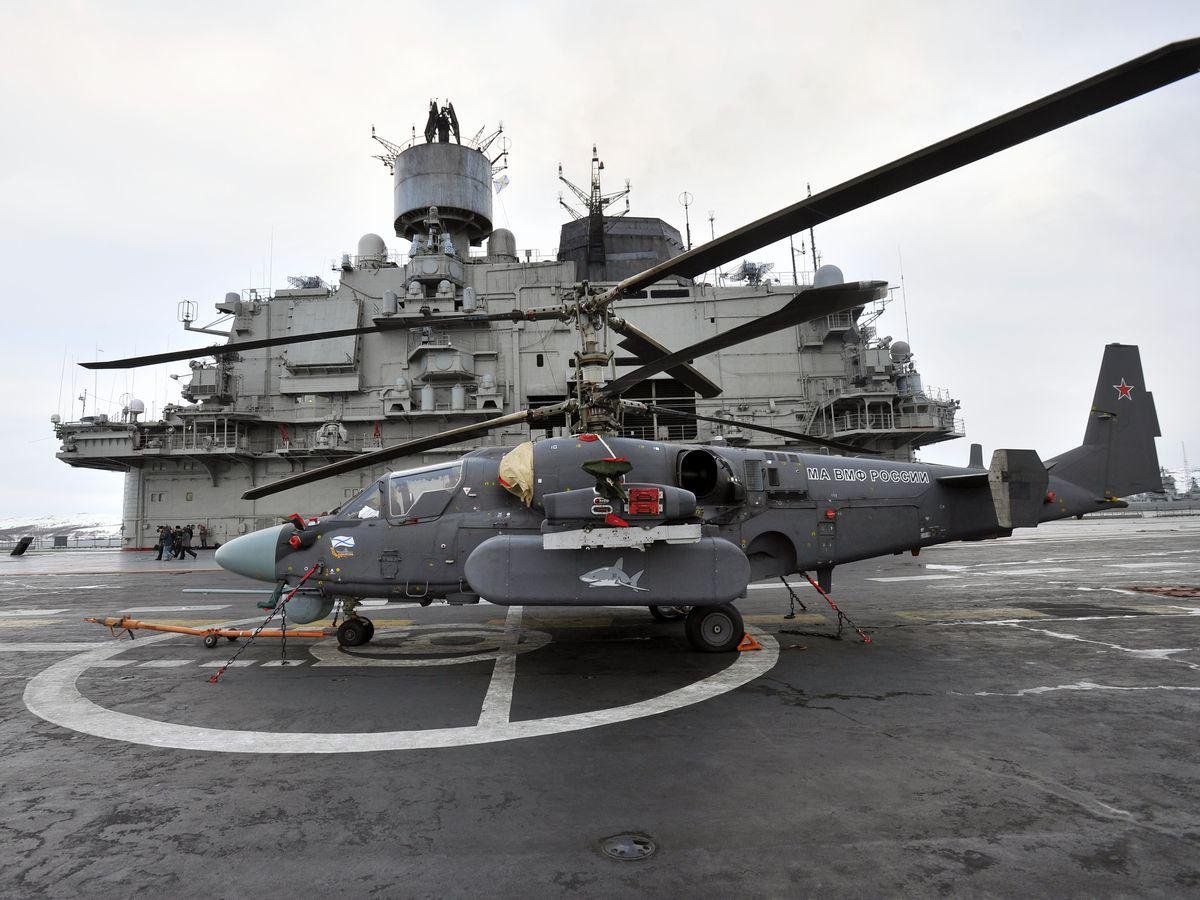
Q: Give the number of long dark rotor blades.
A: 6